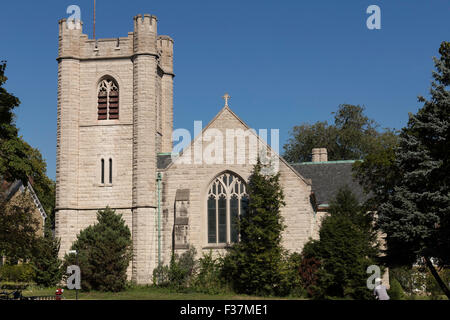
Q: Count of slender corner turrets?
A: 3